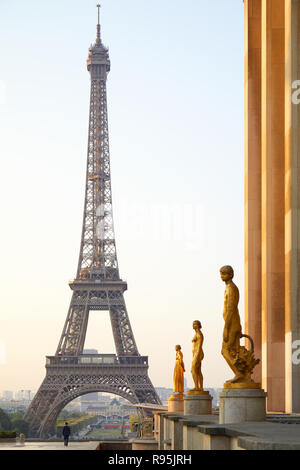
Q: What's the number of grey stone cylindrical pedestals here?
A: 3